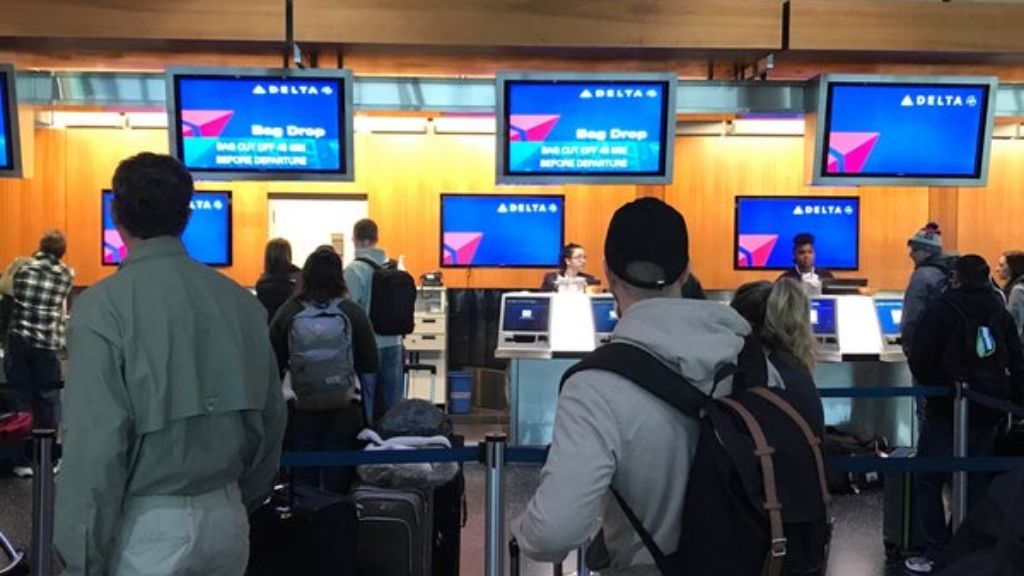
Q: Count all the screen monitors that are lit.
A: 11